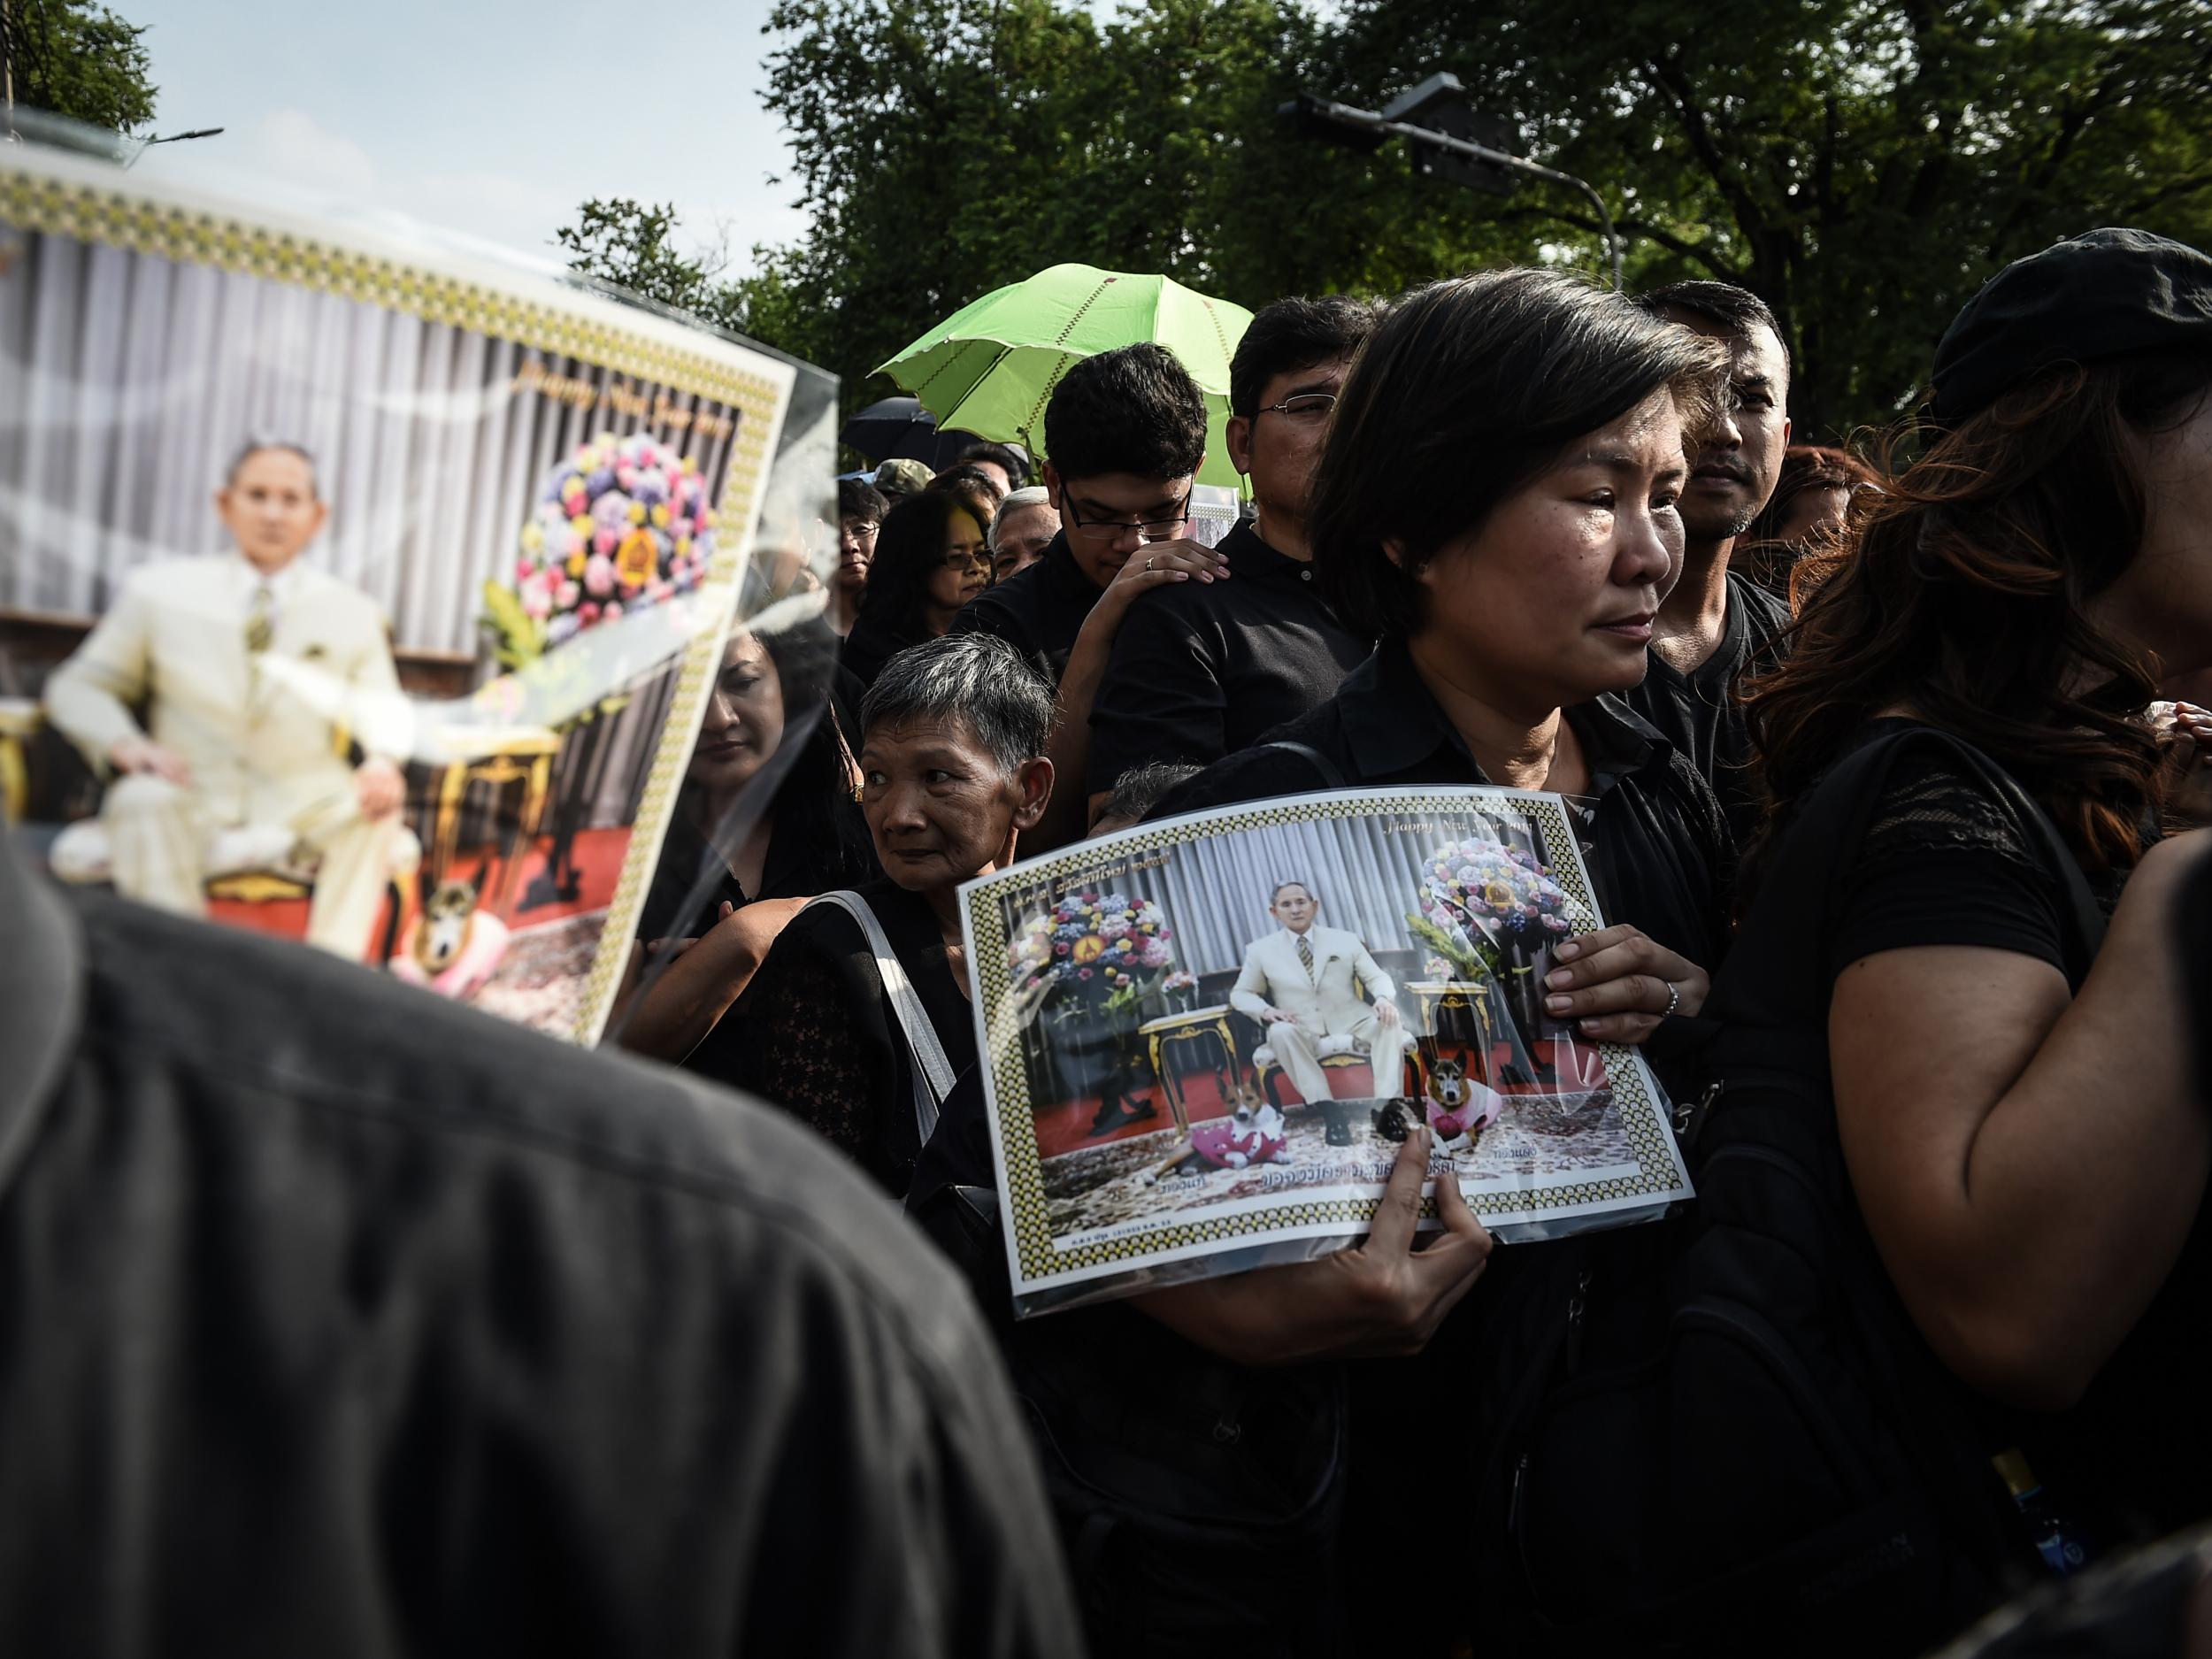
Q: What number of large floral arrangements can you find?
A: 3